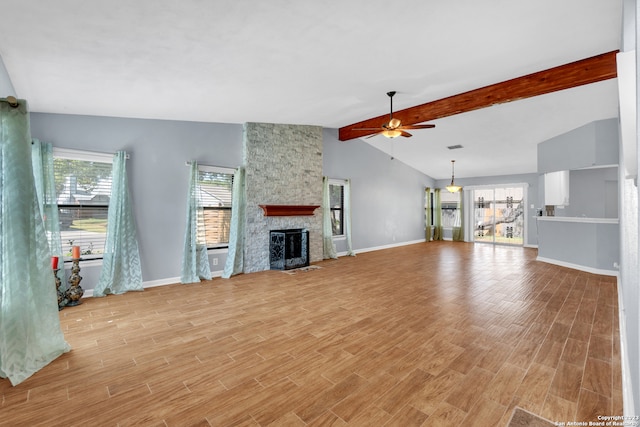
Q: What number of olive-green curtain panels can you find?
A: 3